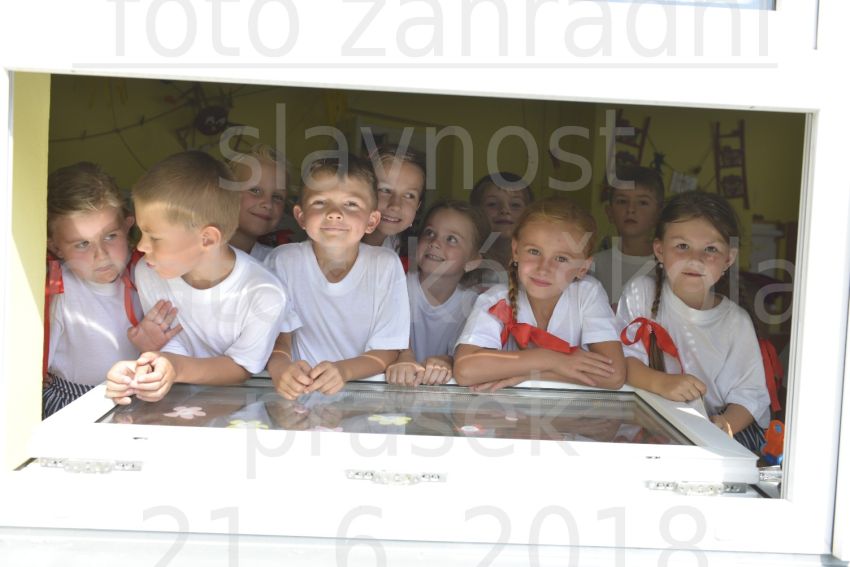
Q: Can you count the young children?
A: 10